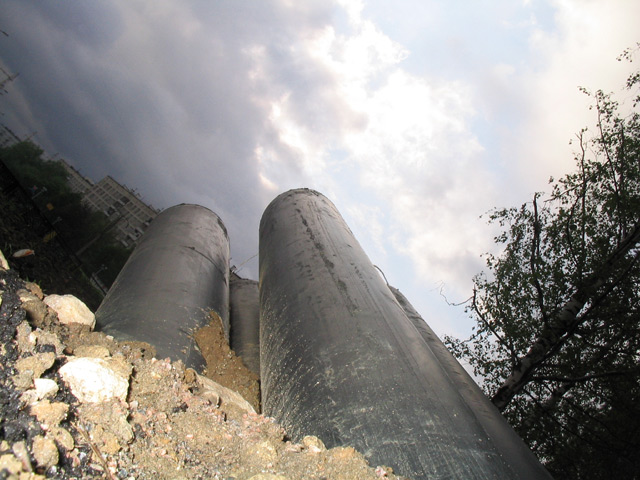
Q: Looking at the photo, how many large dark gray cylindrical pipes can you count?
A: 4